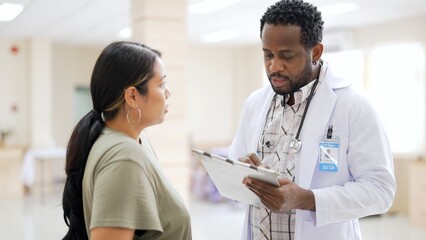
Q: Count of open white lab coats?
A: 1